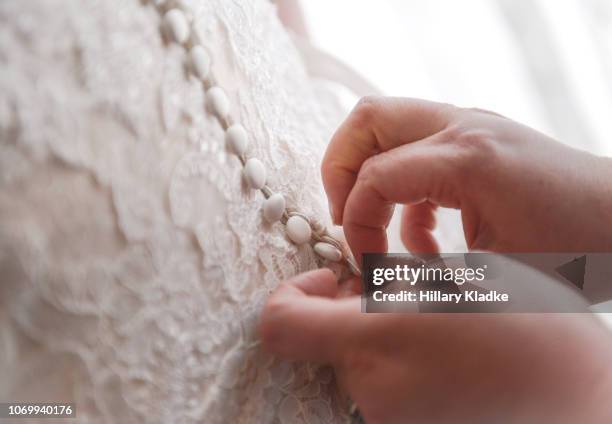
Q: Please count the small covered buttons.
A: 8